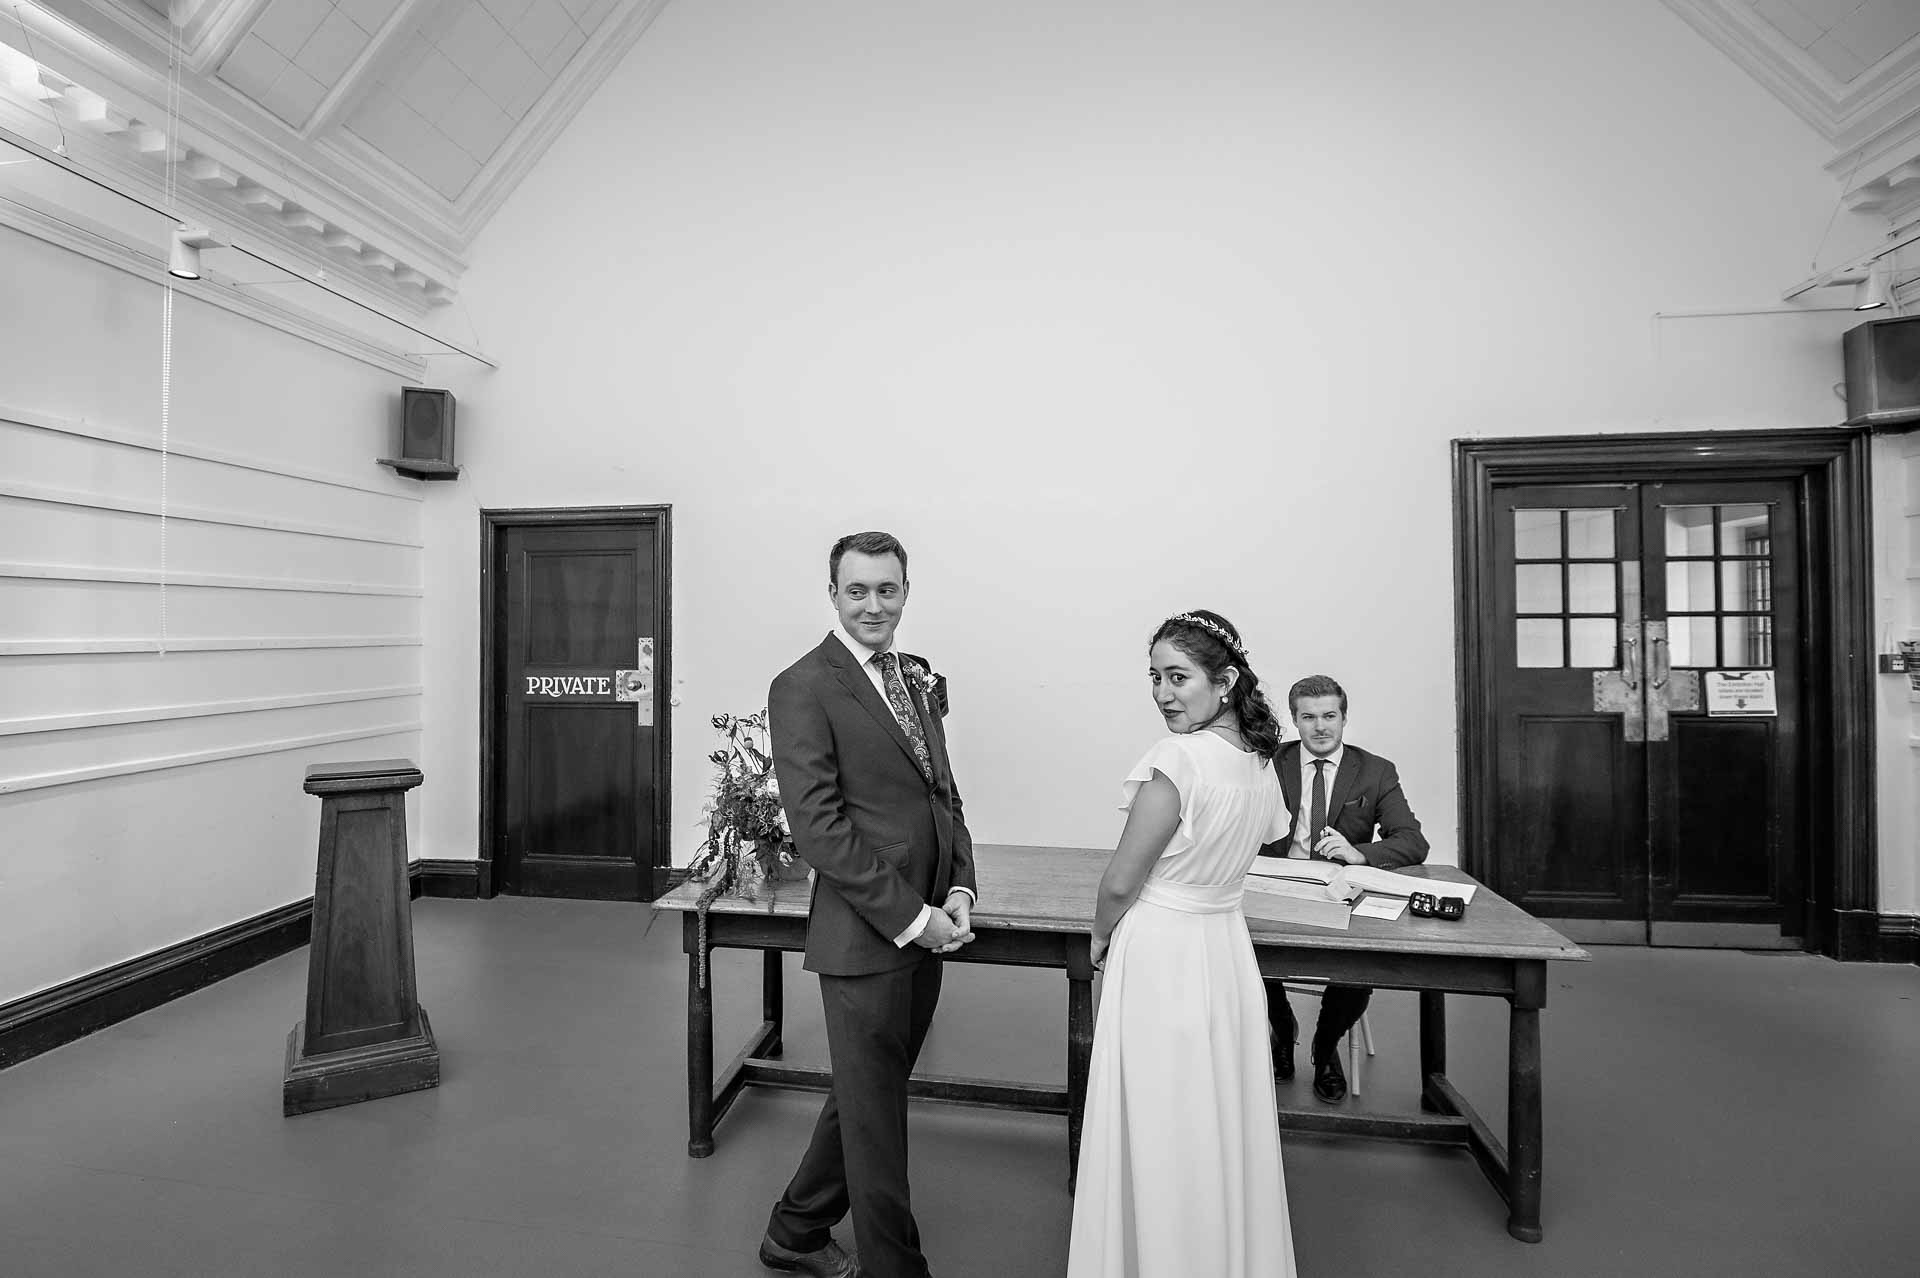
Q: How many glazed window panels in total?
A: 12